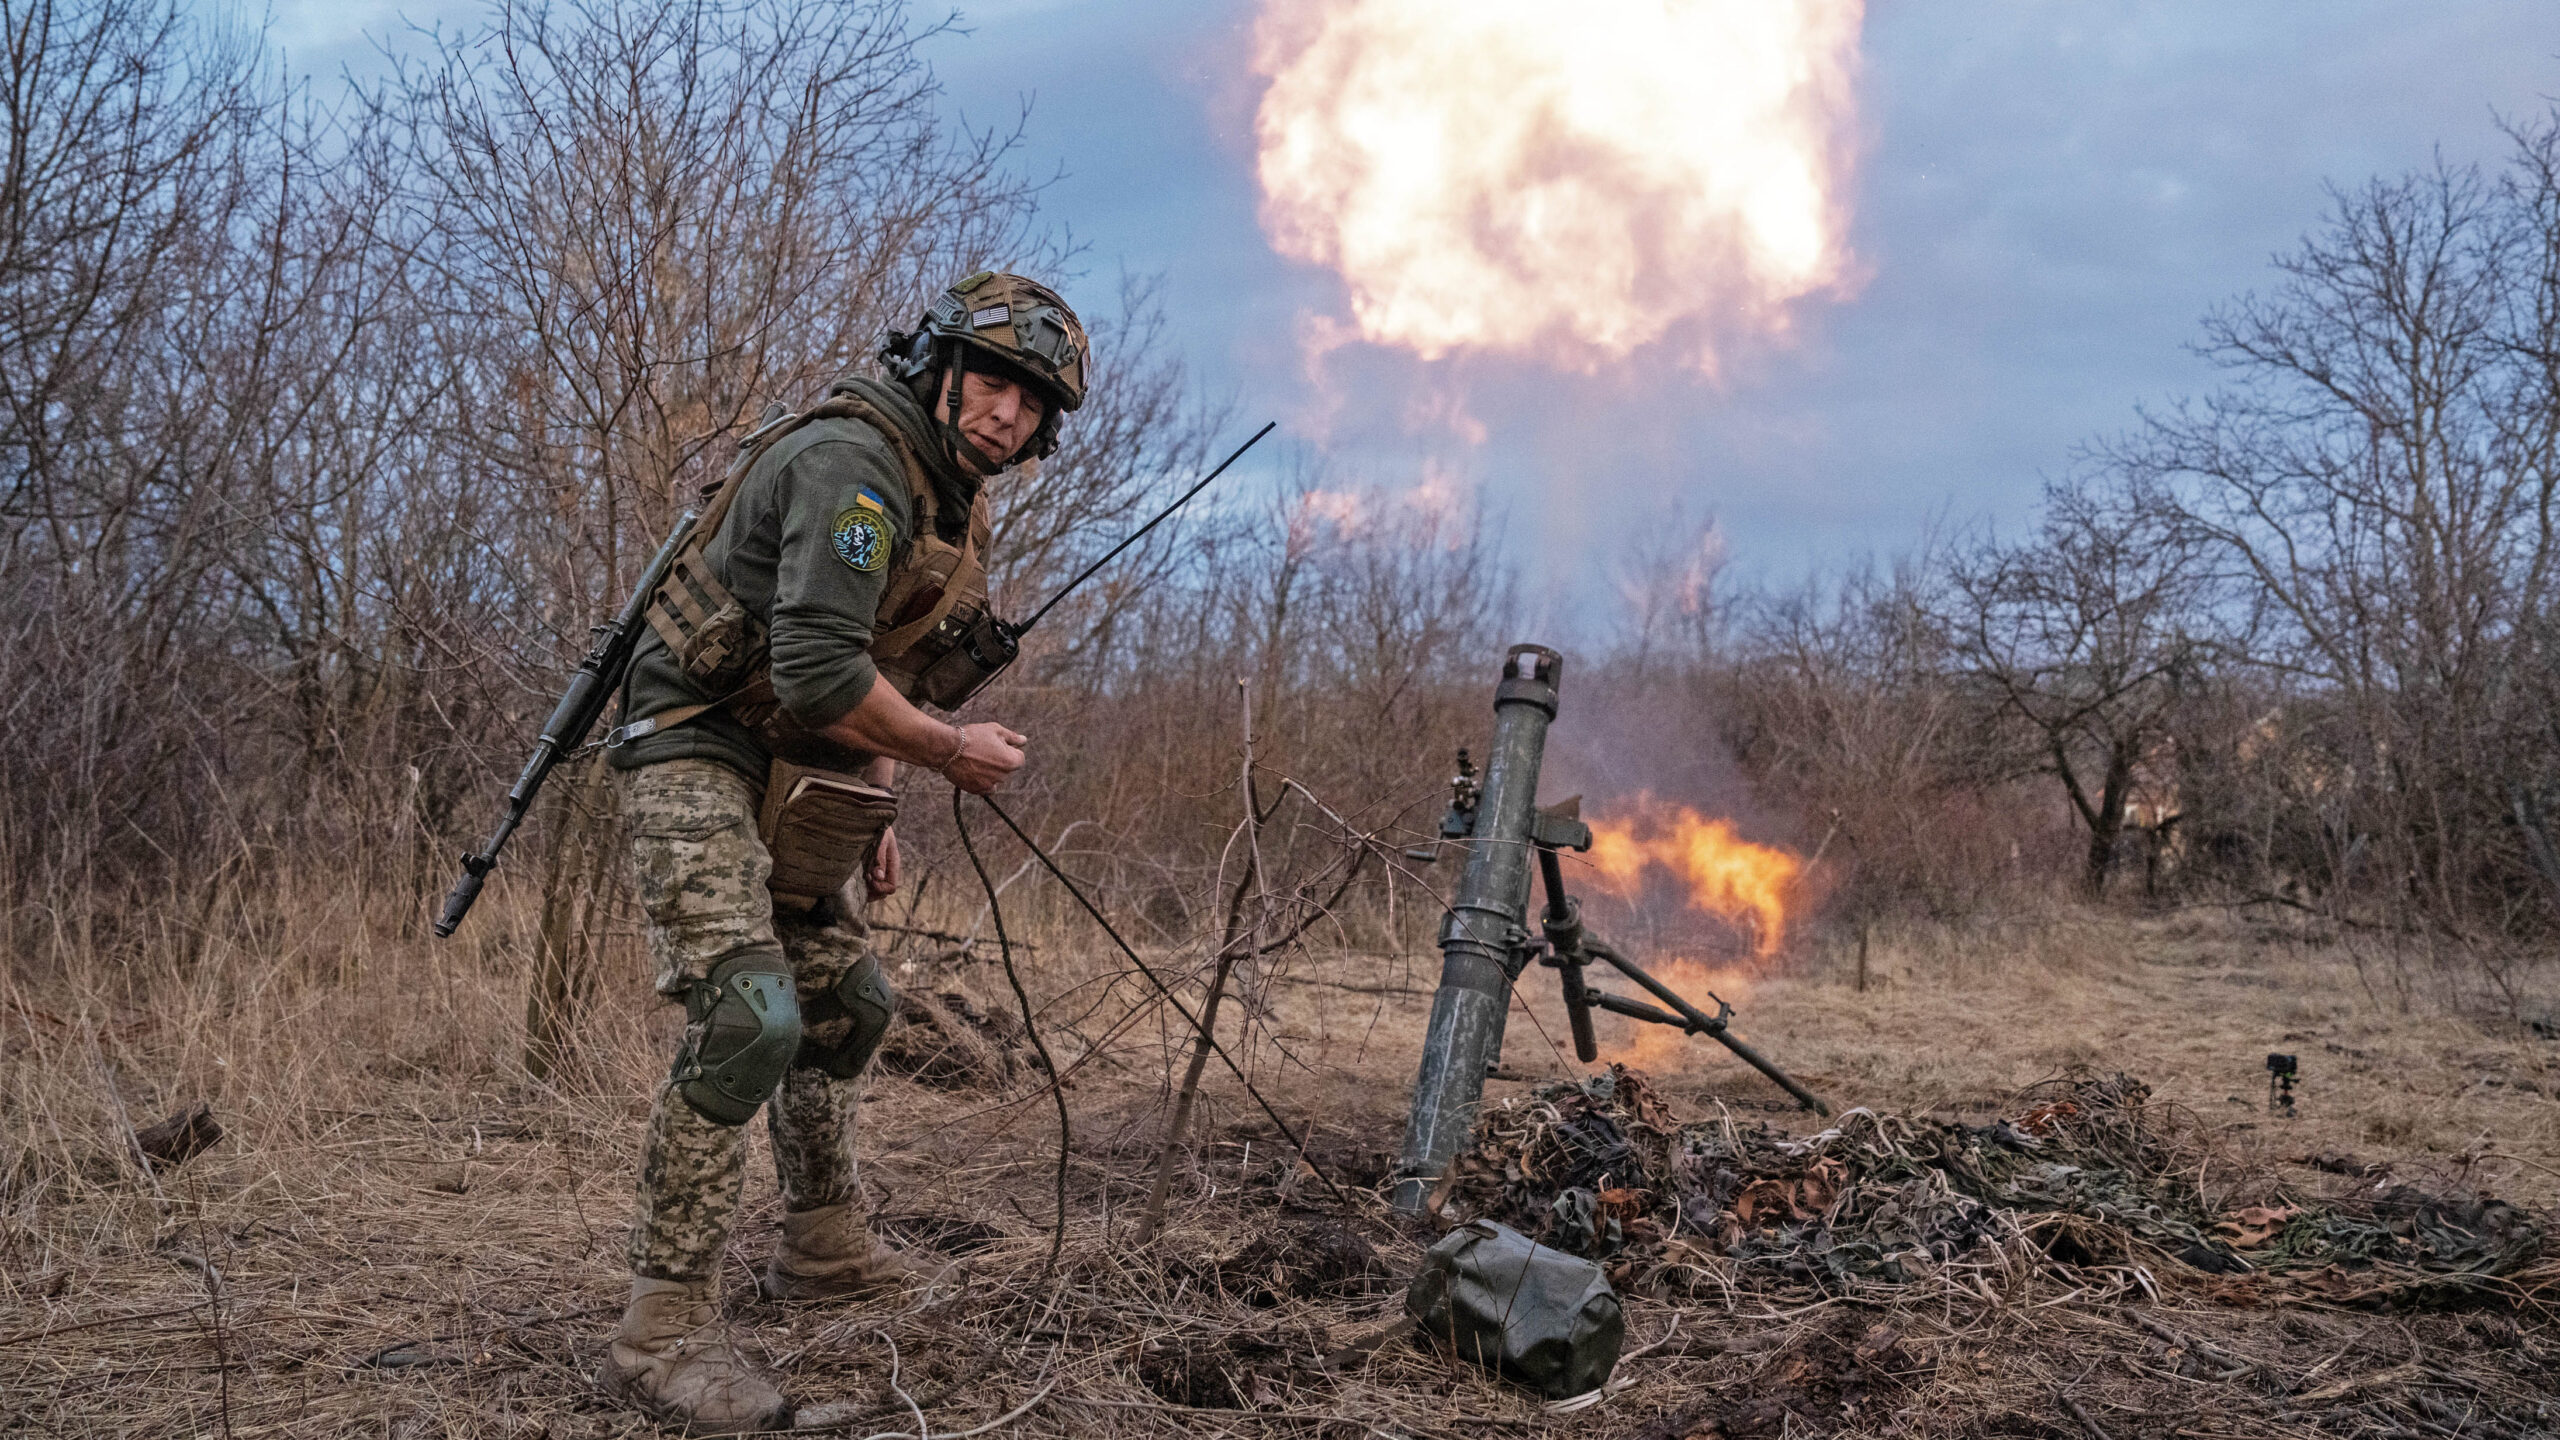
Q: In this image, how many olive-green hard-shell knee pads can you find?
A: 2